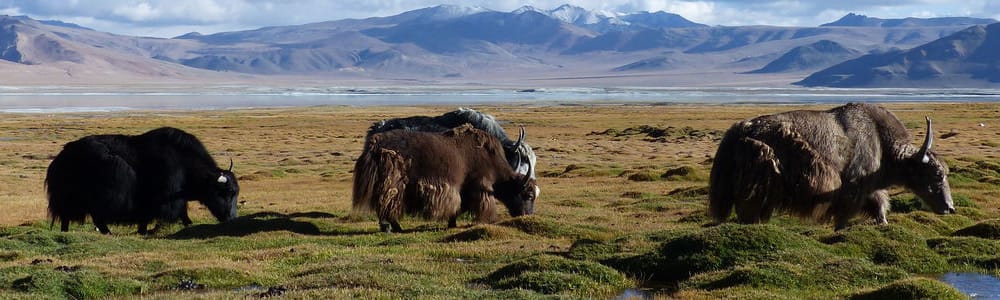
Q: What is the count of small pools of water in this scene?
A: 2